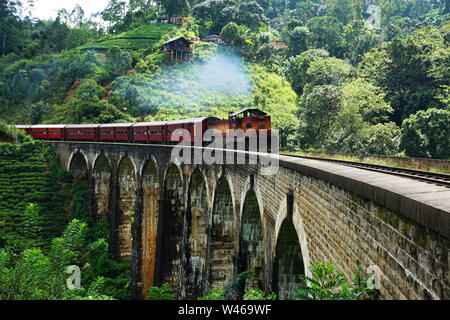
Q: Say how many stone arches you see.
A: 9